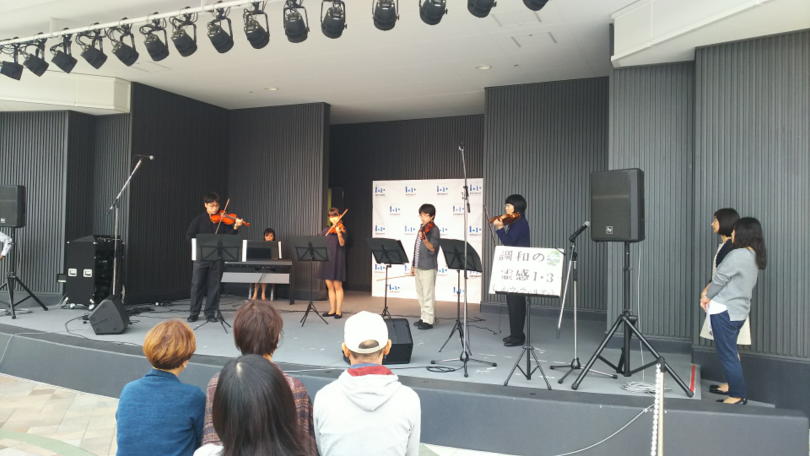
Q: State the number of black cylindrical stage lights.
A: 15